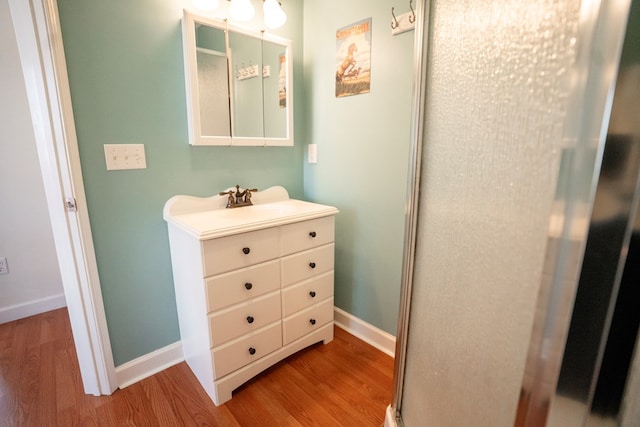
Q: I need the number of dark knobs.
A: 8